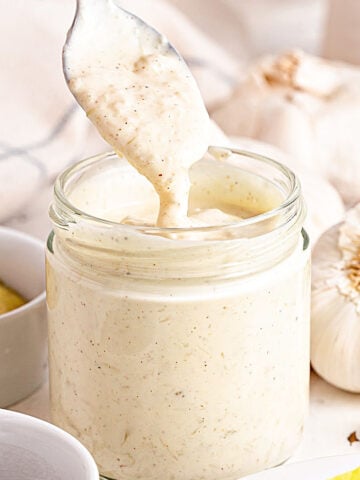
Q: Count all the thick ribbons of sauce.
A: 1